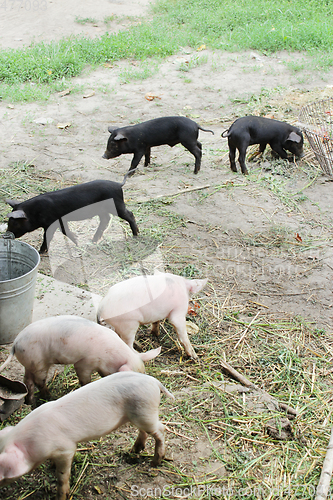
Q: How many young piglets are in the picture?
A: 6